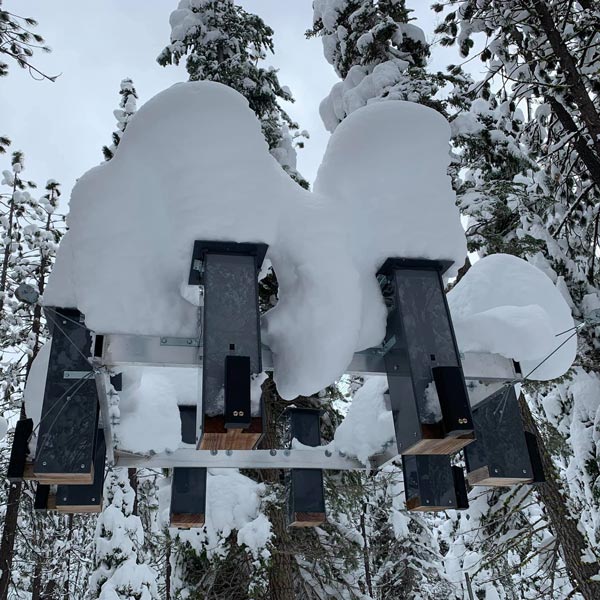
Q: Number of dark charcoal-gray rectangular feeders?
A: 8